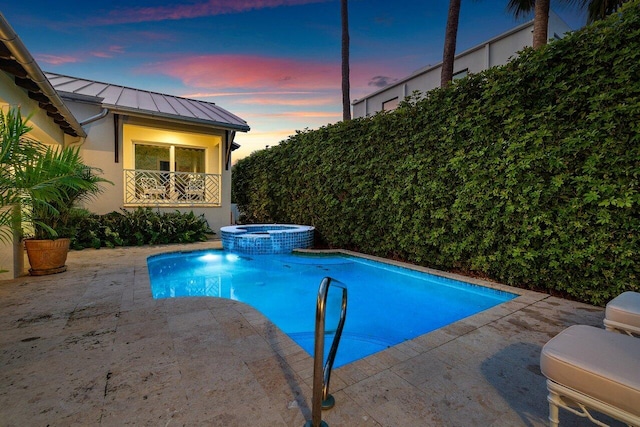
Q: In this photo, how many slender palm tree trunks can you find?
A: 3